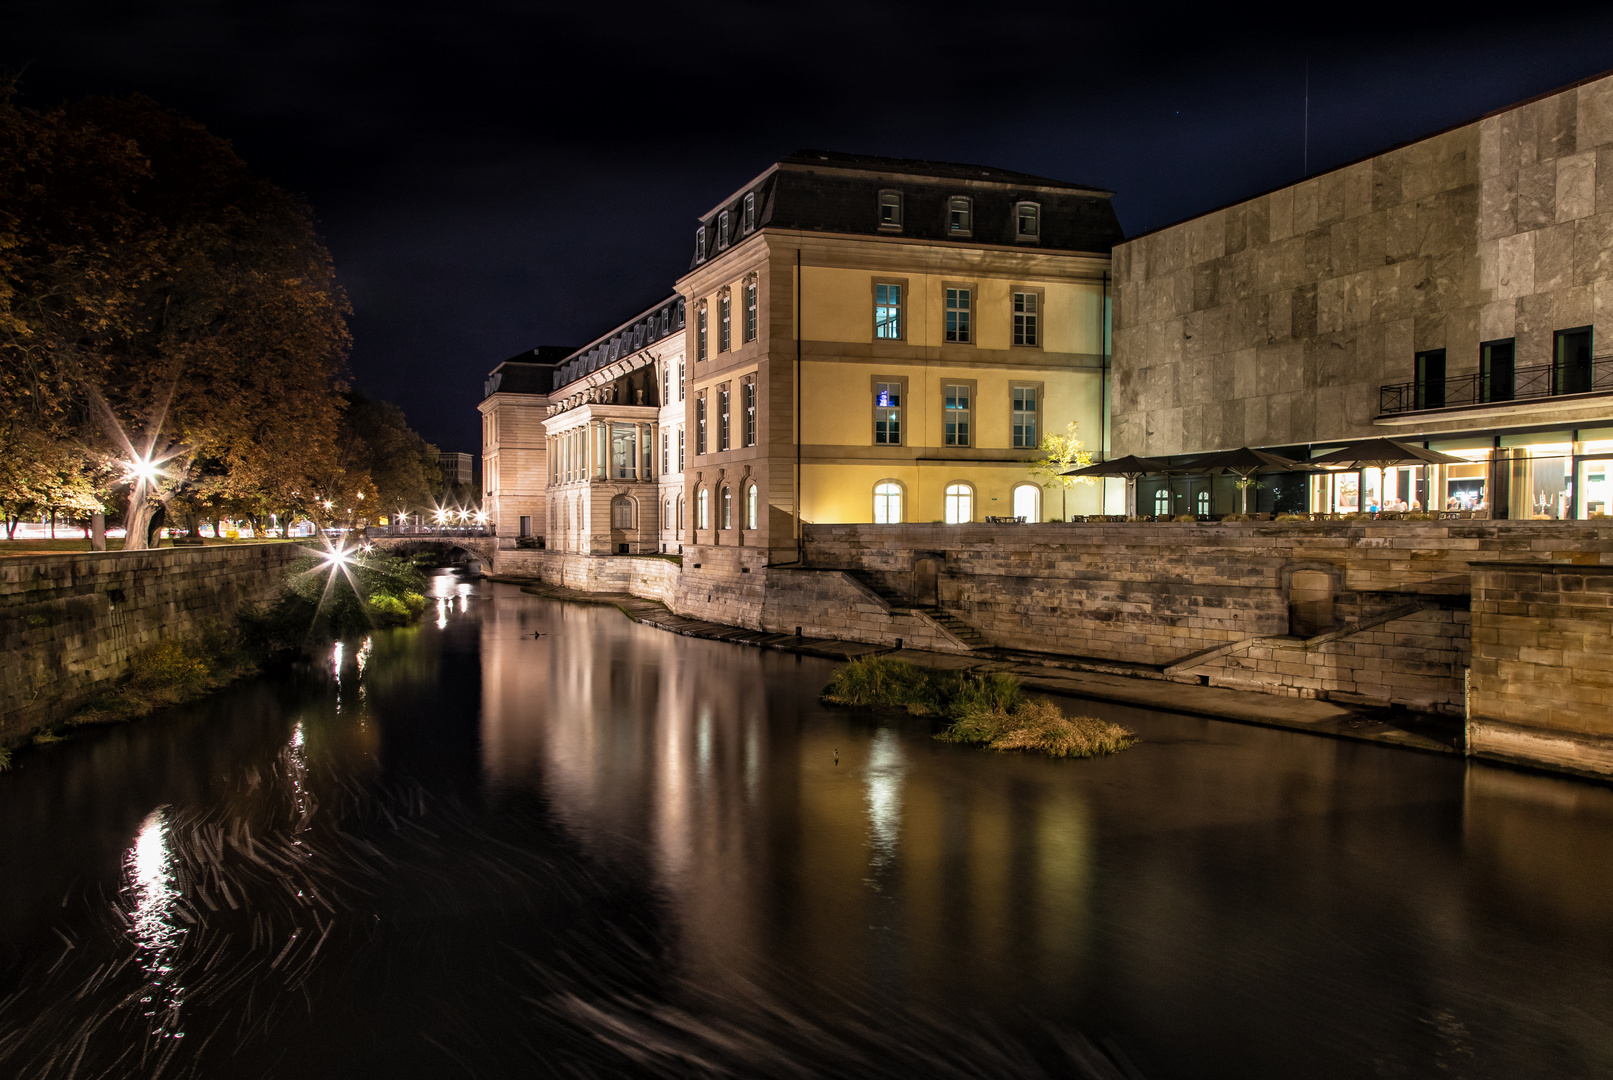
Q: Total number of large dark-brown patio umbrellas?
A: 3